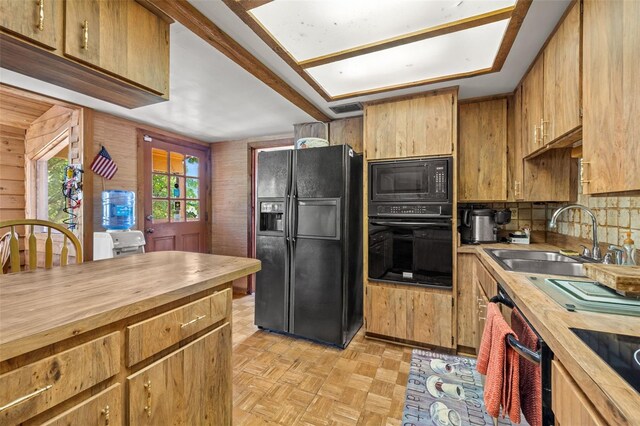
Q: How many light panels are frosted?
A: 2